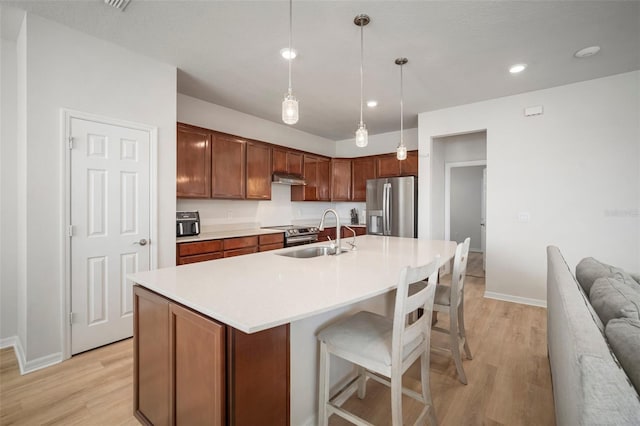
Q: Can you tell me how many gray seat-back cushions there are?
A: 3